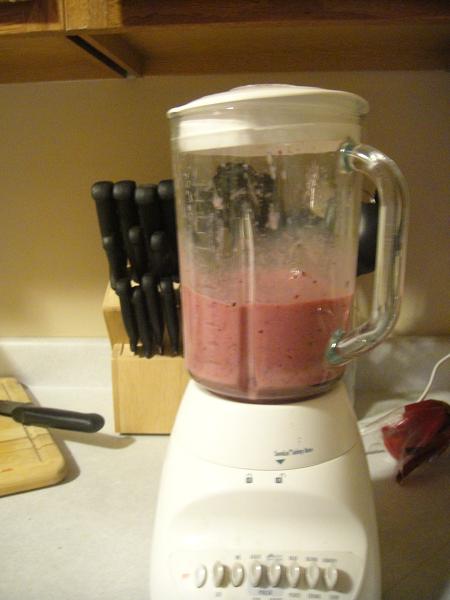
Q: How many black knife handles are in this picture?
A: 12